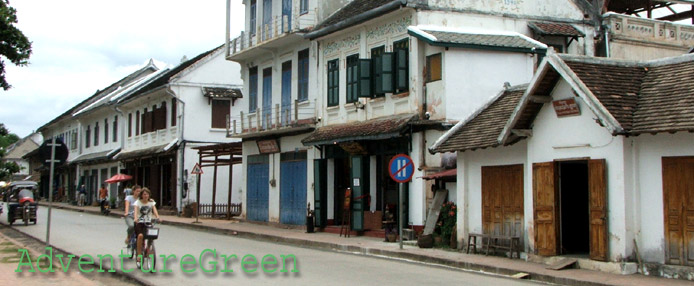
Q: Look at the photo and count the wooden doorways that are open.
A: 1